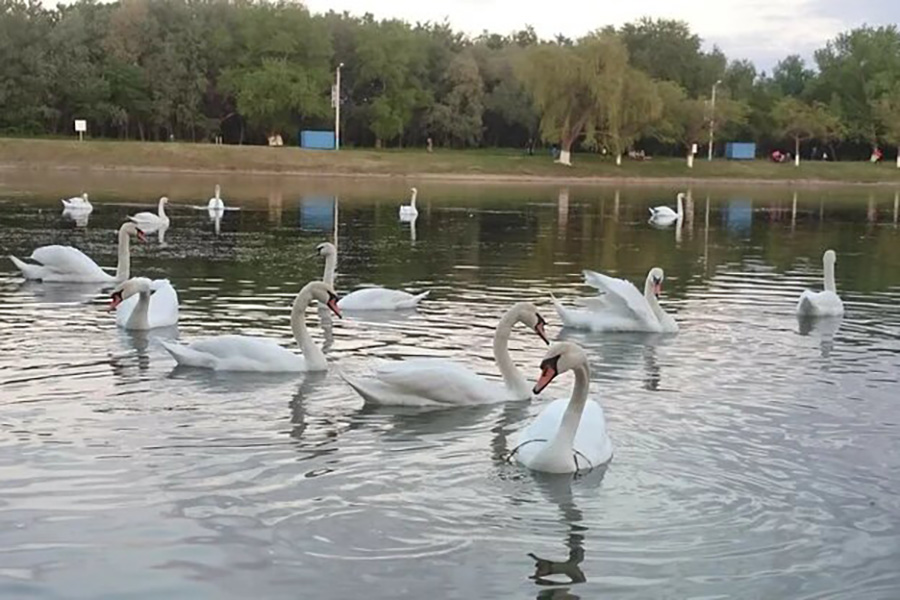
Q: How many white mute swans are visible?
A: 13